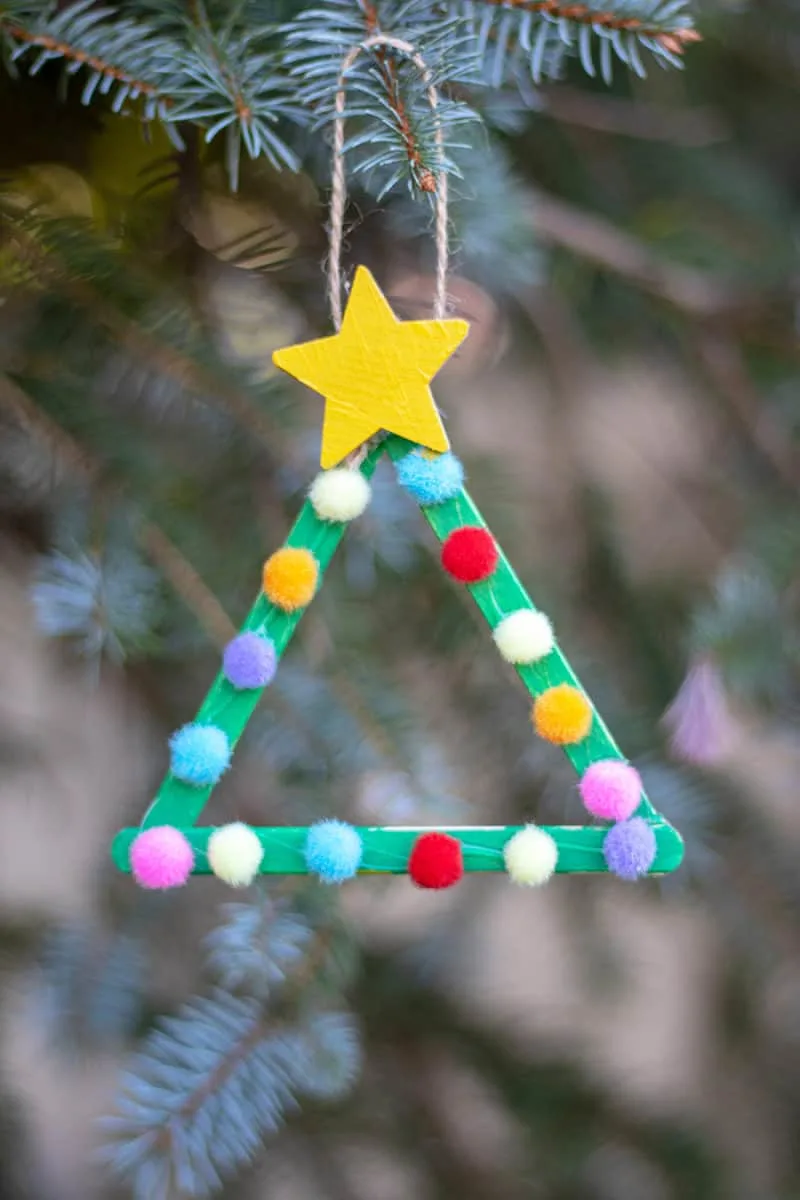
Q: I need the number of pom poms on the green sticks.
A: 15